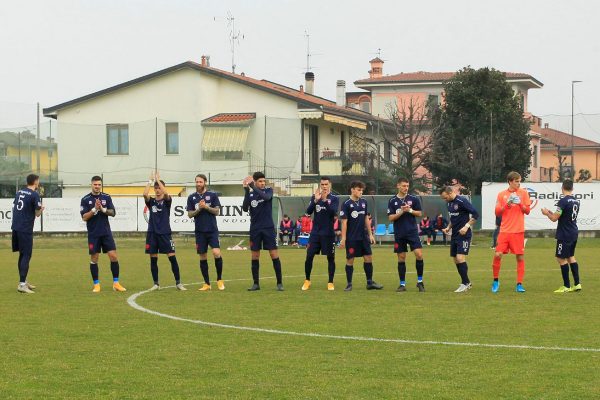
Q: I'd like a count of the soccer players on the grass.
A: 11